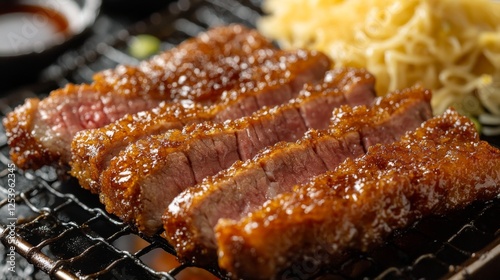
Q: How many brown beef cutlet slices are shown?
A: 5